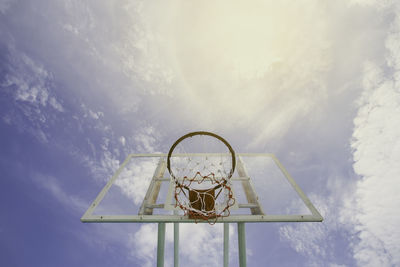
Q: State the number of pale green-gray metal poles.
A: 4